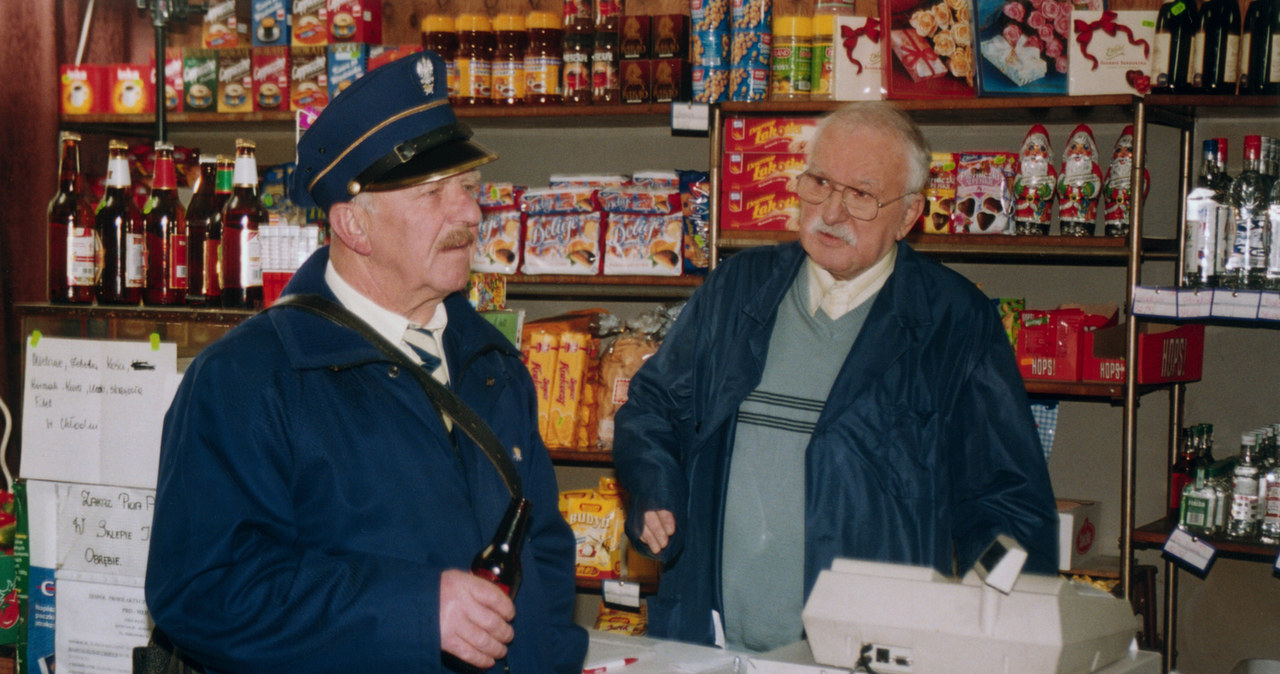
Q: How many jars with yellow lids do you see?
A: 6